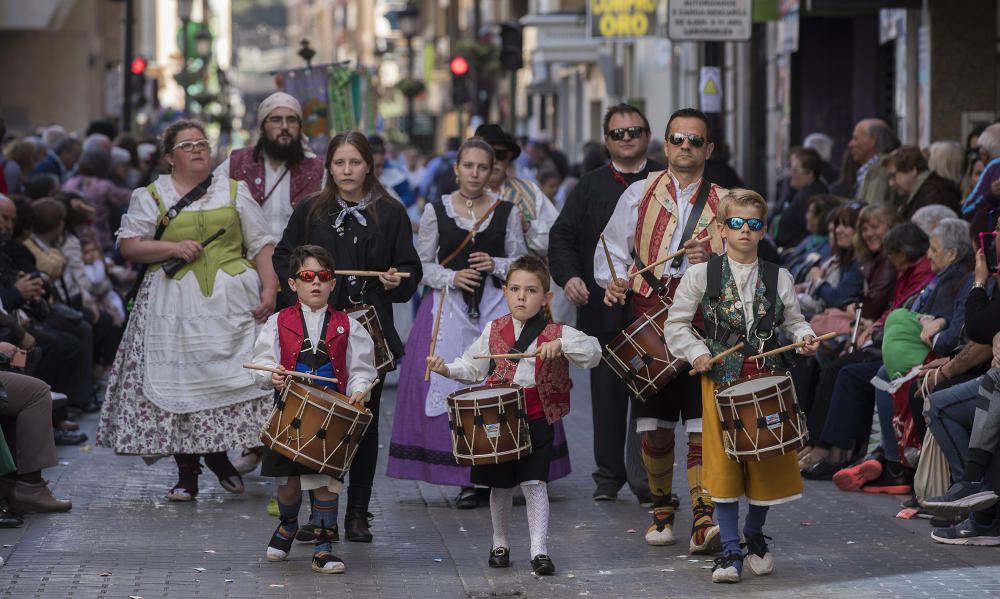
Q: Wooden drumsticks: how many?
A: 9